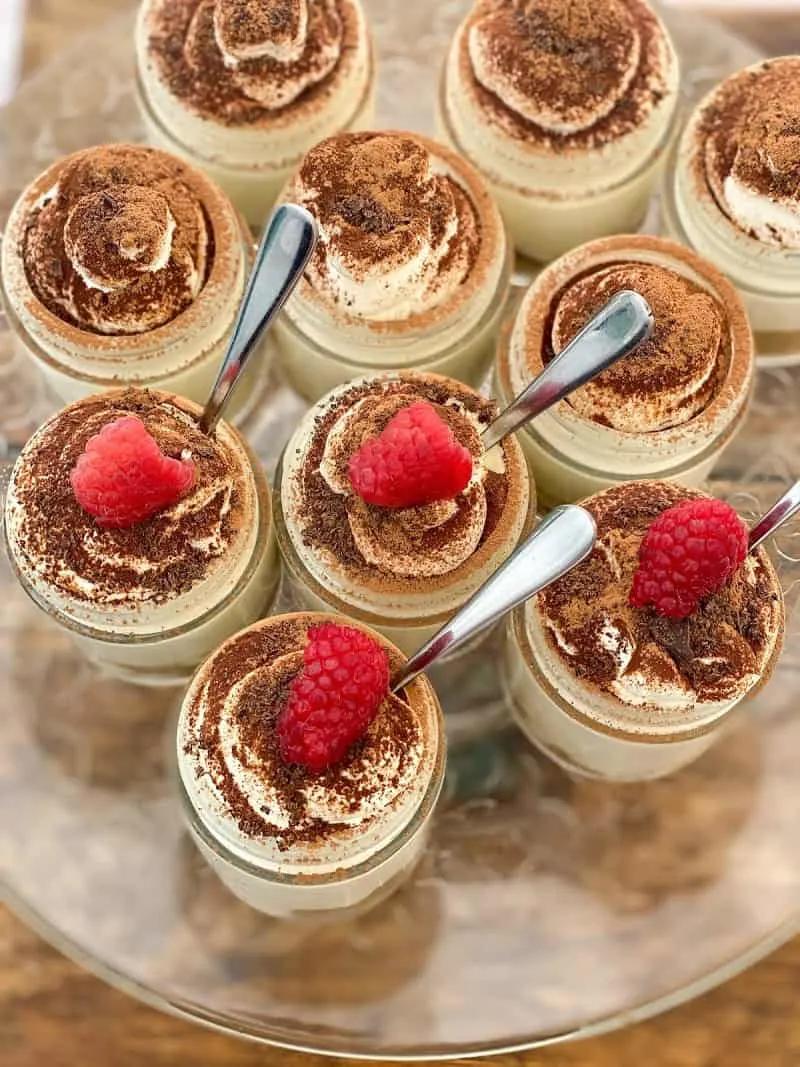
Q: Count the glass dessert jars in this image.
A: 10